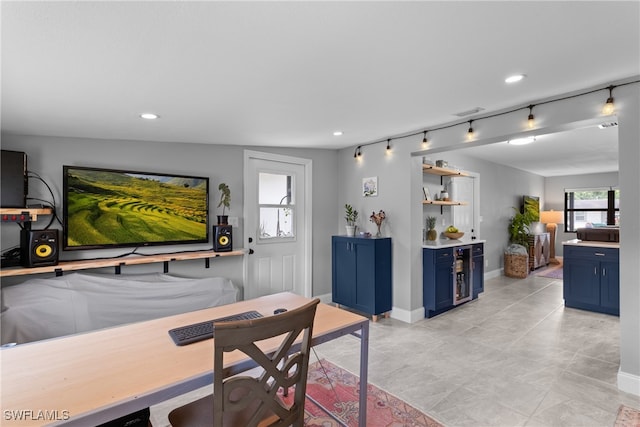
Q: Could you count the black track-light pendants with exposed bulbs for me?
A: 6